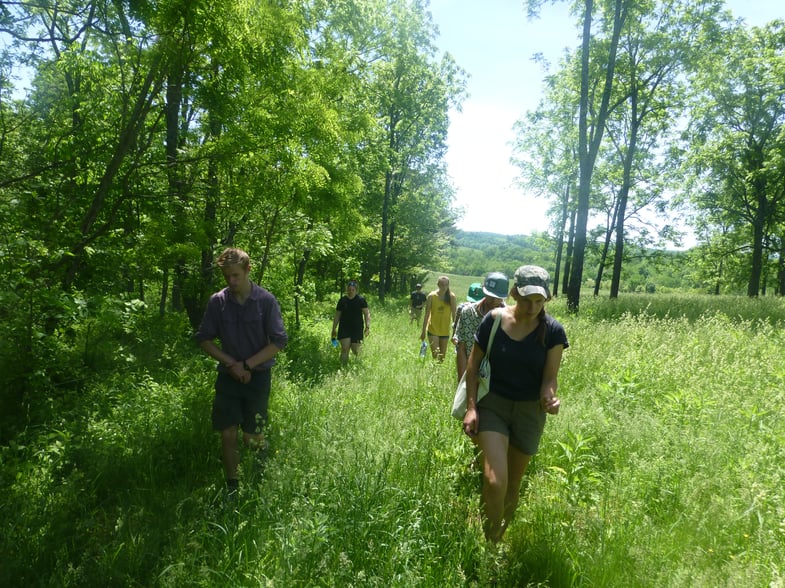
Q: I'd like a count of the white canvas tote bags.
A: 1